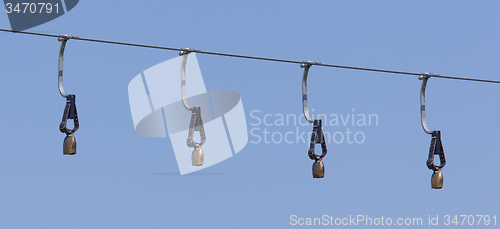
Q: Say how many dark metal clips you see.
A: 4